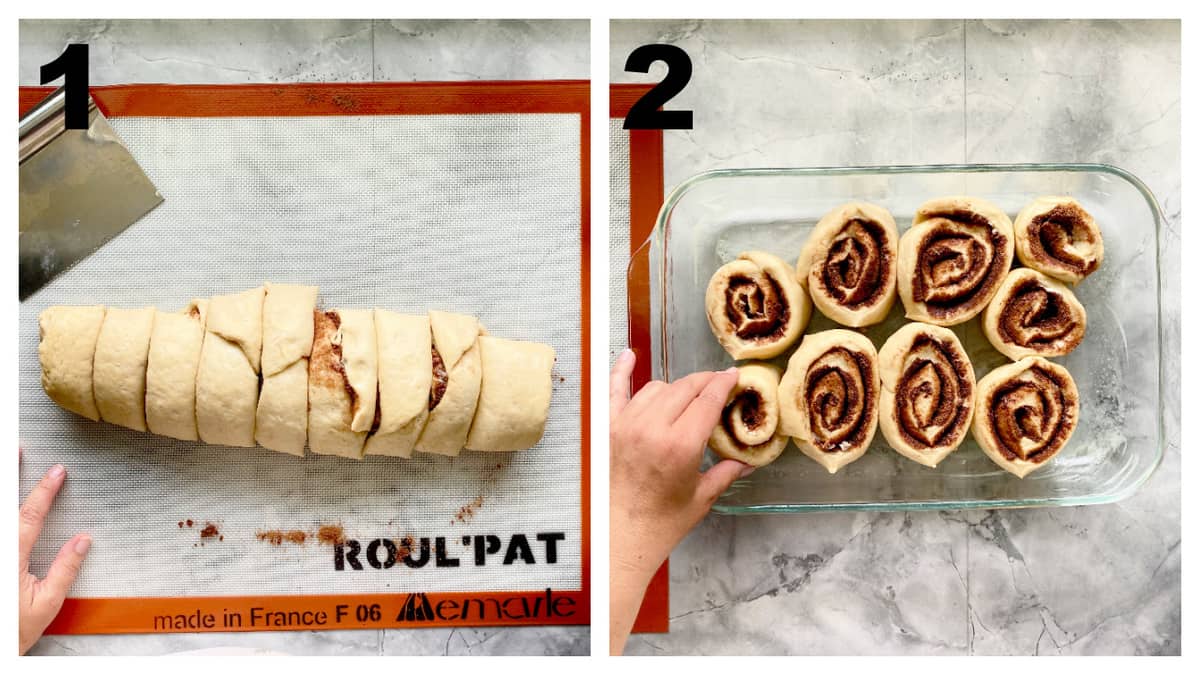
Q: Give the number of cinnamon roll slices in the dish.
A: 9